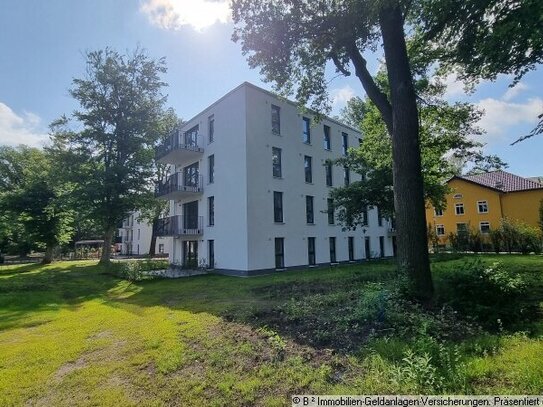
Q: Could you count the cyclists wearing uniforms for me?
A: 0